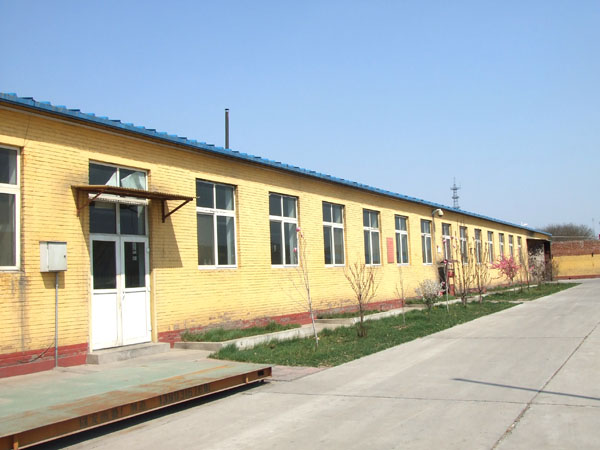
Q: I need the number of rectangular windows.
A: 14